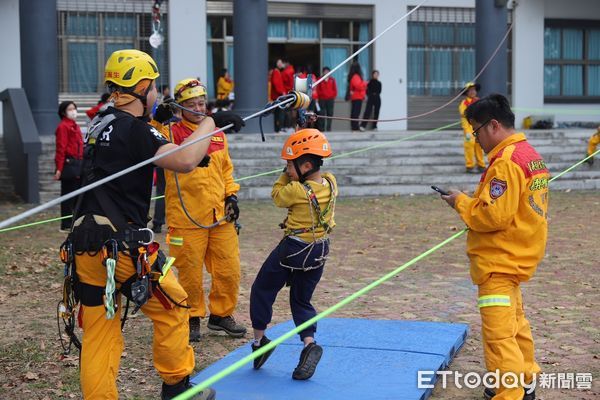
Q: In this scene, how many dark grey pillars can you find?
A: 3